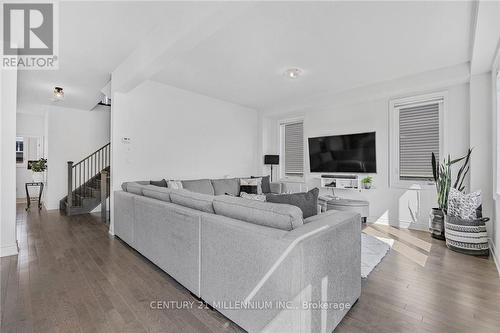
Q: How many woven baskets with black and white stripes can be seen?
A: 1